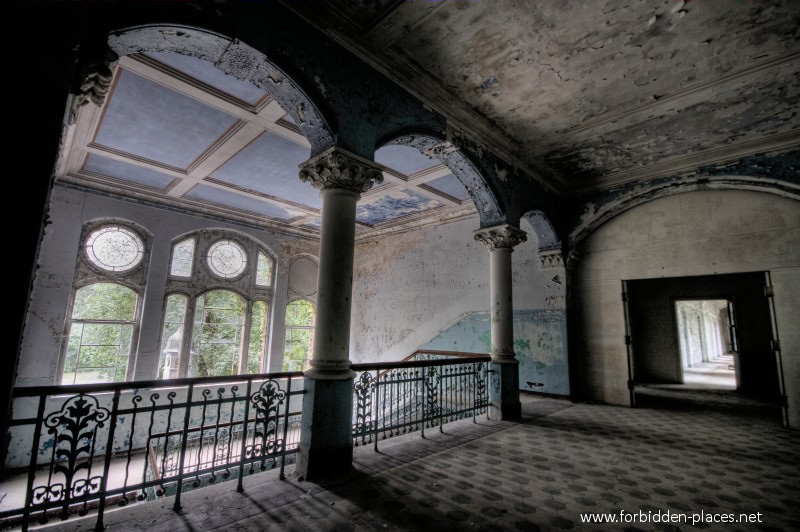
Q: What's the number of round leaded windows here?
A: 2